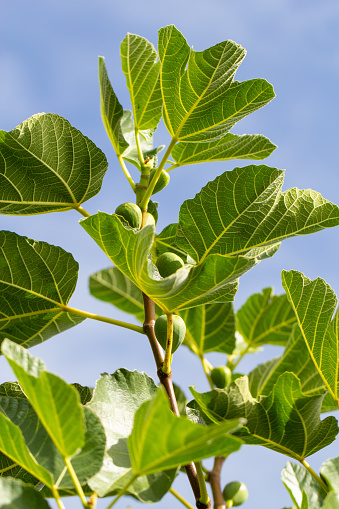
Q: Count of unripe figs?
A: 7